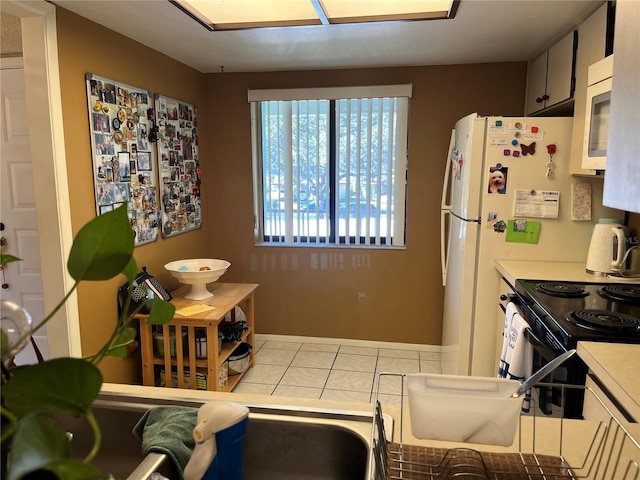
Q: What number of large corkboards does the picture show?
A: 2